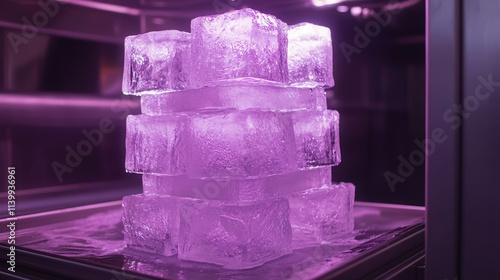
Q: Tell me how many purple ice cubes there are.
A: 9